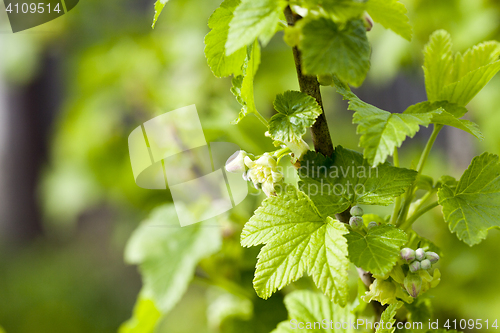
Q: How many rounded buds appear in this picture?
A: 8